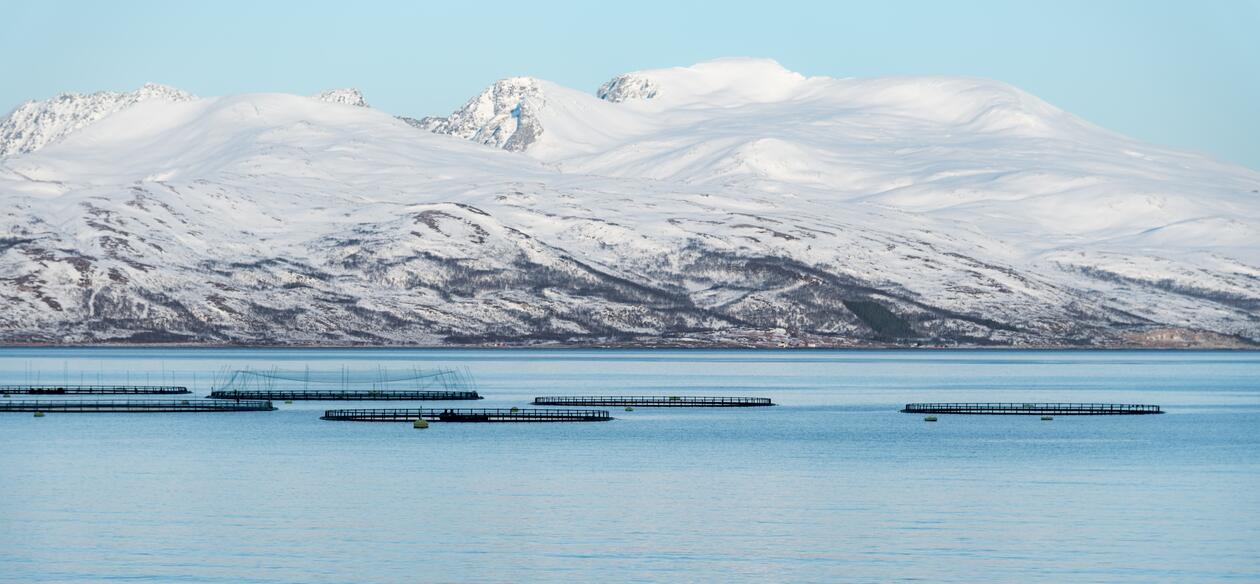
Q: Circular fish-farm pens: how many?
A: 6